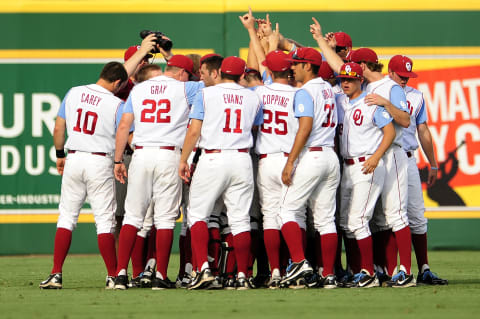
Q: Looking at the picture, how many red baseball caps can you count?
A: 11